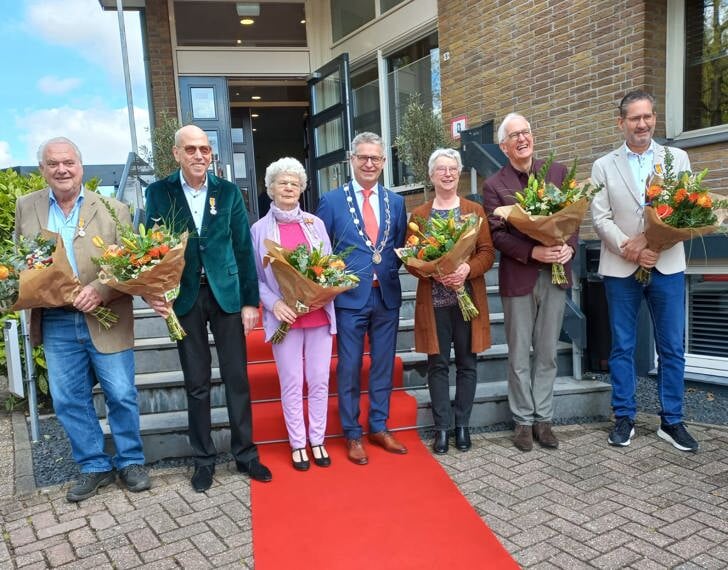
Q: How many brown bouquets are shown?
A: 6